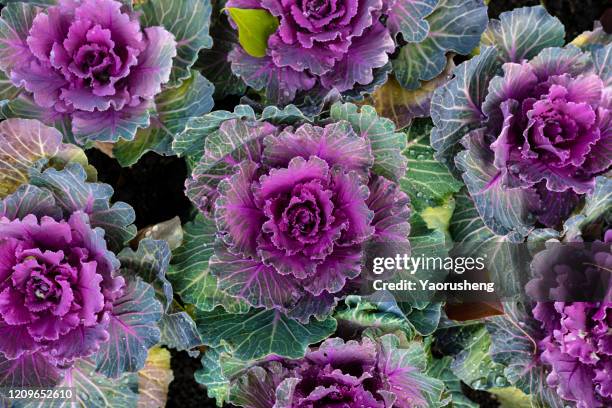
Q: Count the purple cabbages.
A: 7